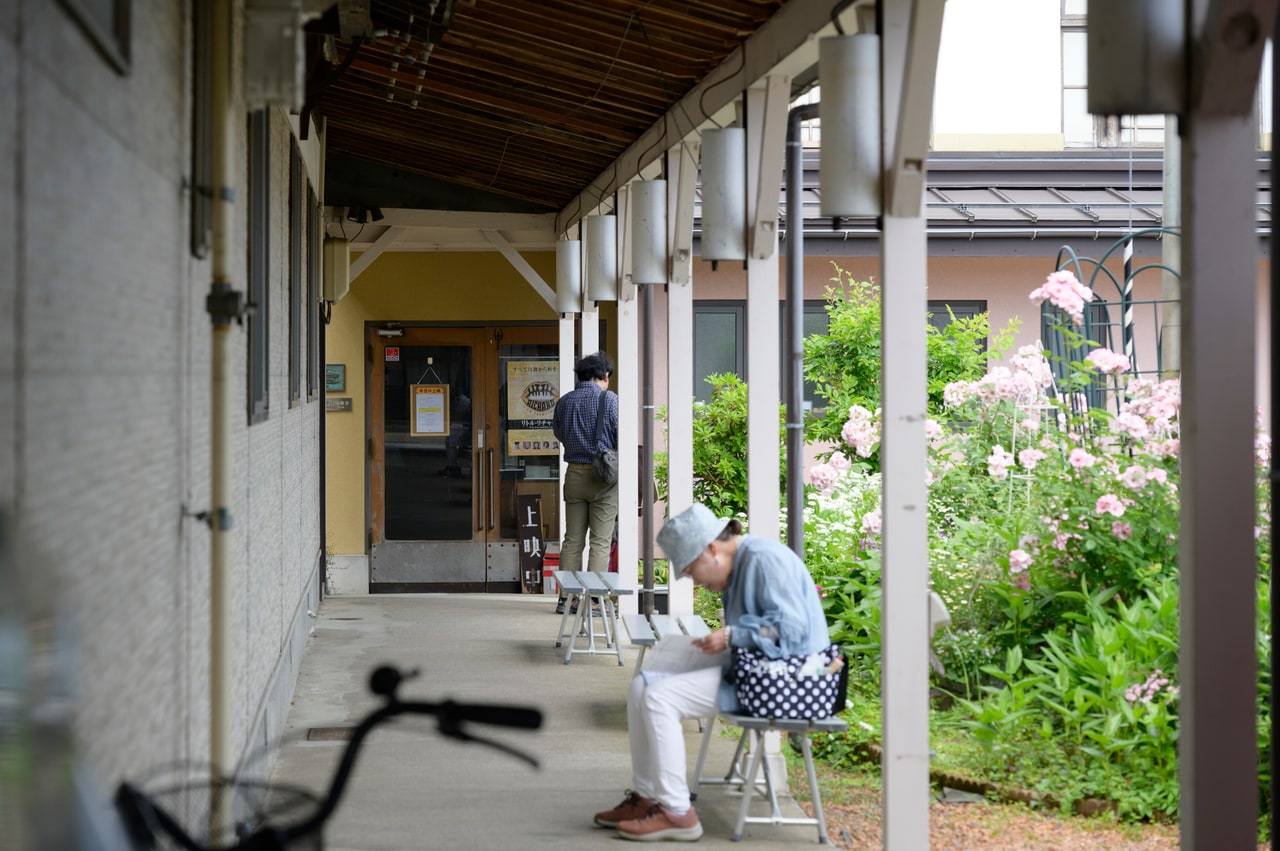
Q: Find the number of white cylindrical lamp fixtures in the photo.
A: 6